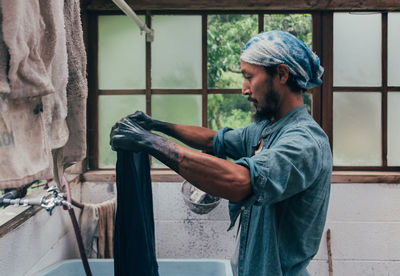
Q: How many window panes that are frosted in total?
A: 8